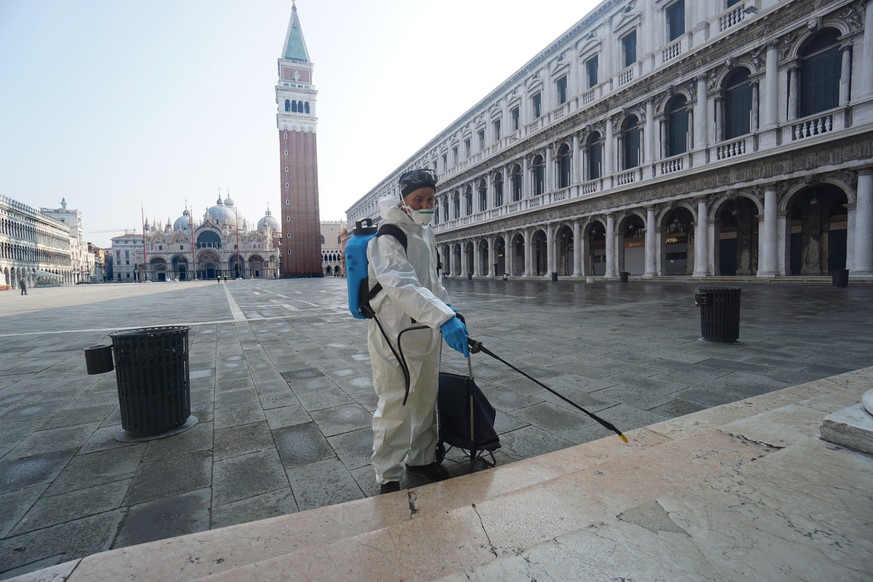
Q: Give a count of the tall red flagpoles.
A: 3